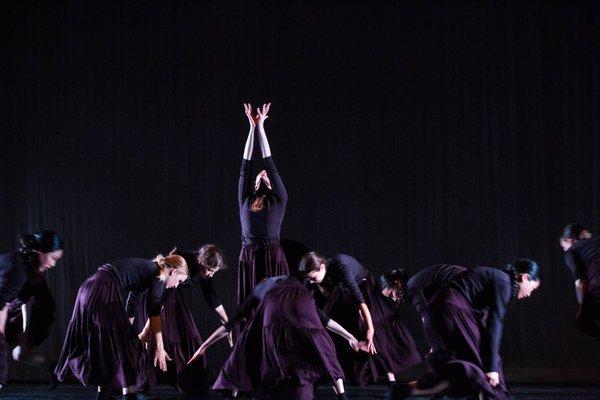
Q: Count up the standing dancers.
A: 1